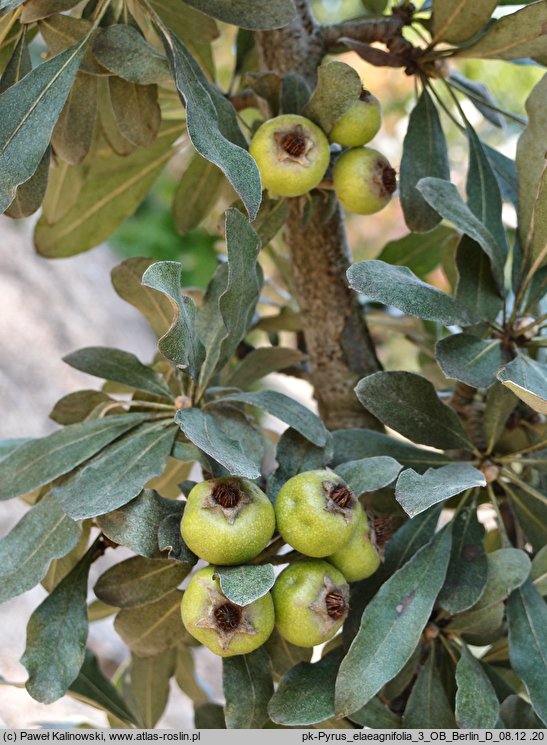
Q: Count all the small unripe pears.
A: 8